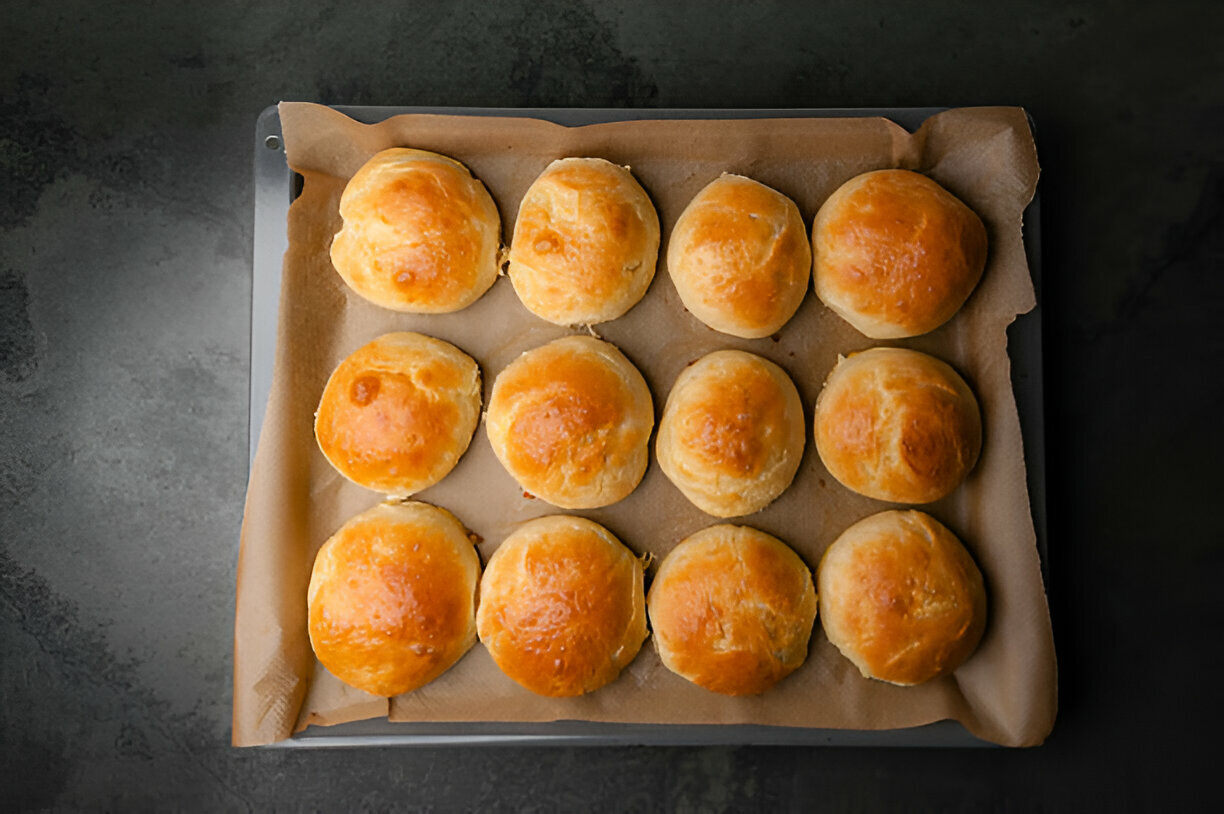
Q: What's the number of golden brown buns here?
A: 12